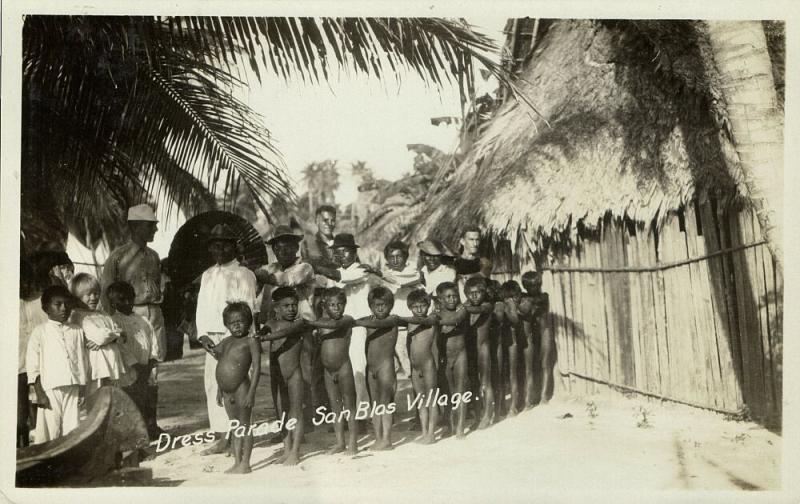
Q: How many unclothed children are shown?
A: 10